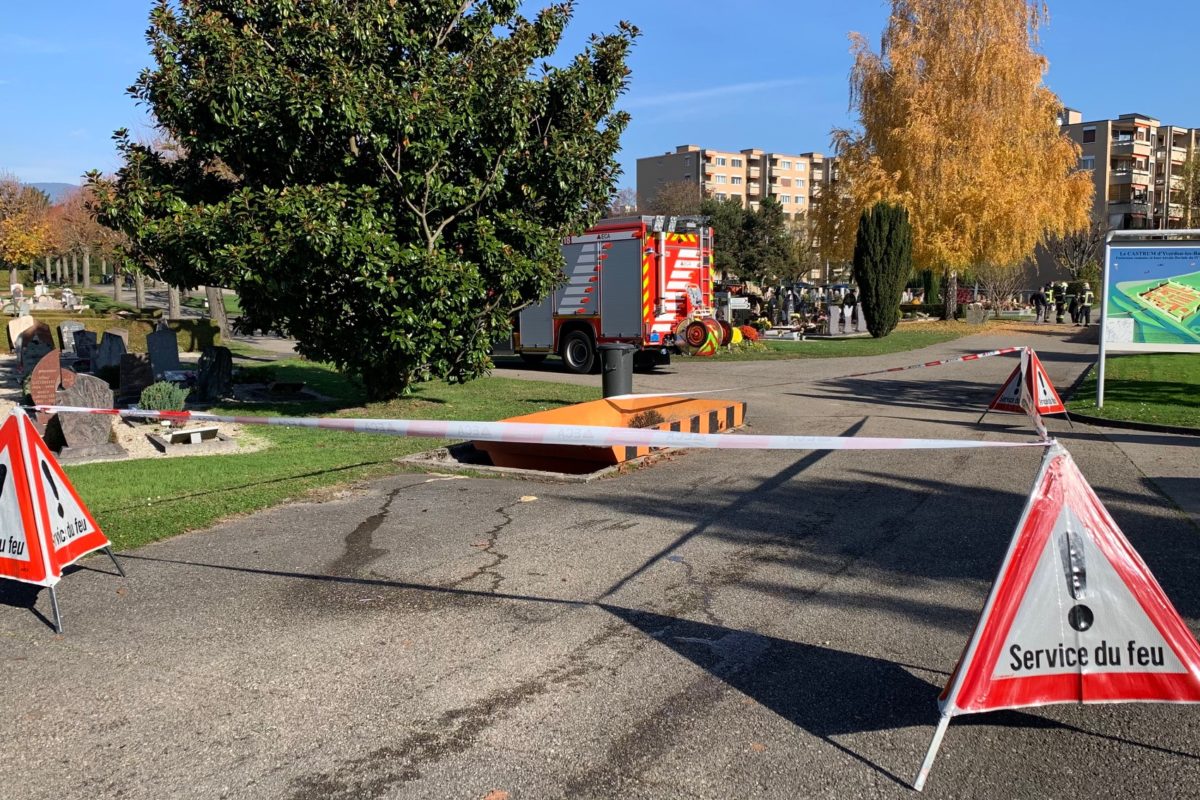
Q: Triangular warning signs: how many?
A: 3